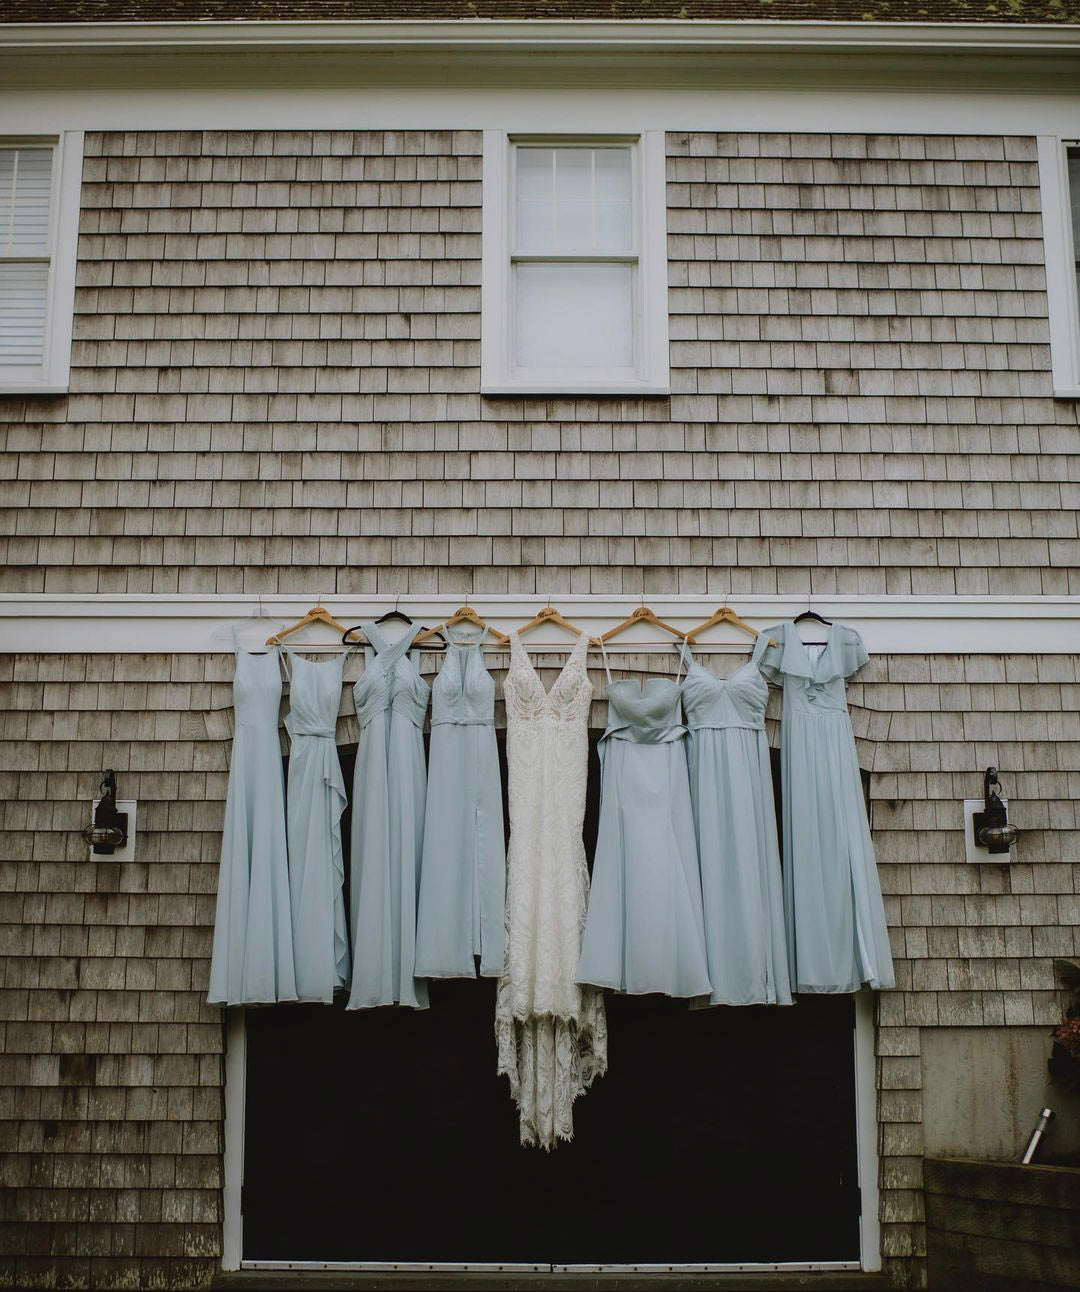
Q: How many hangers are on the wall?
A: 8